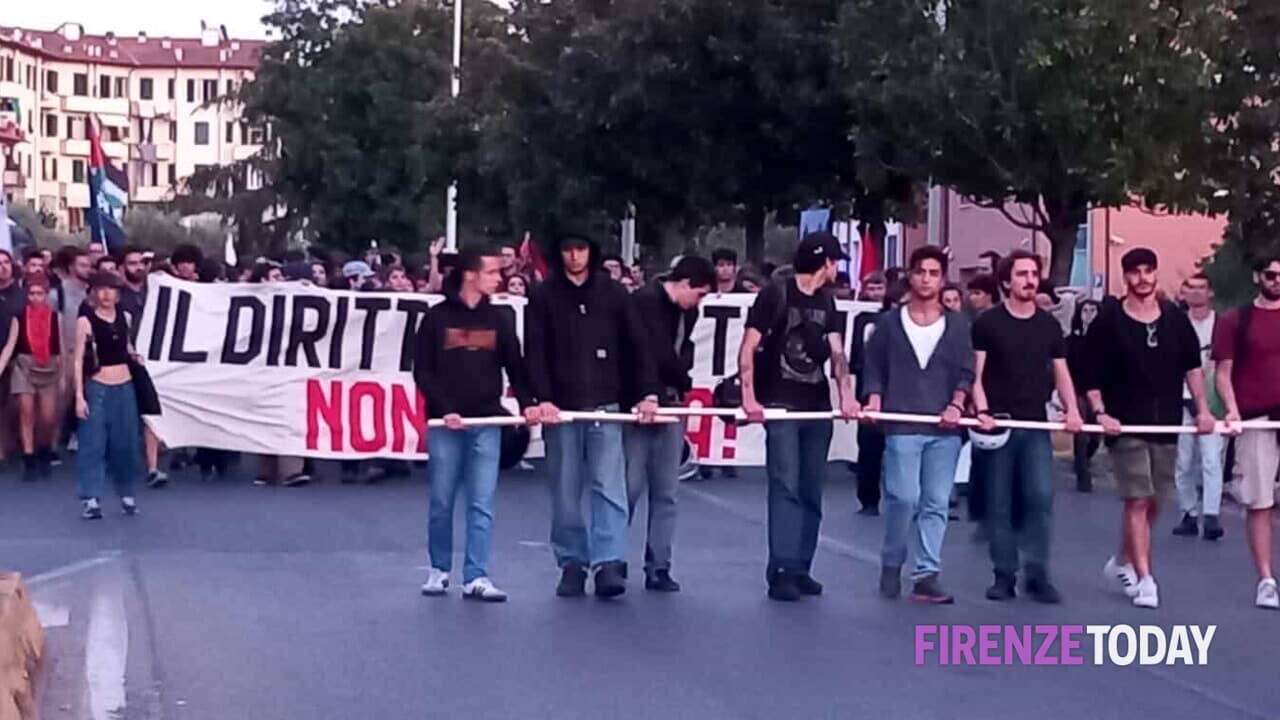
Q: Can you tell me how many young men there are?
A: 8